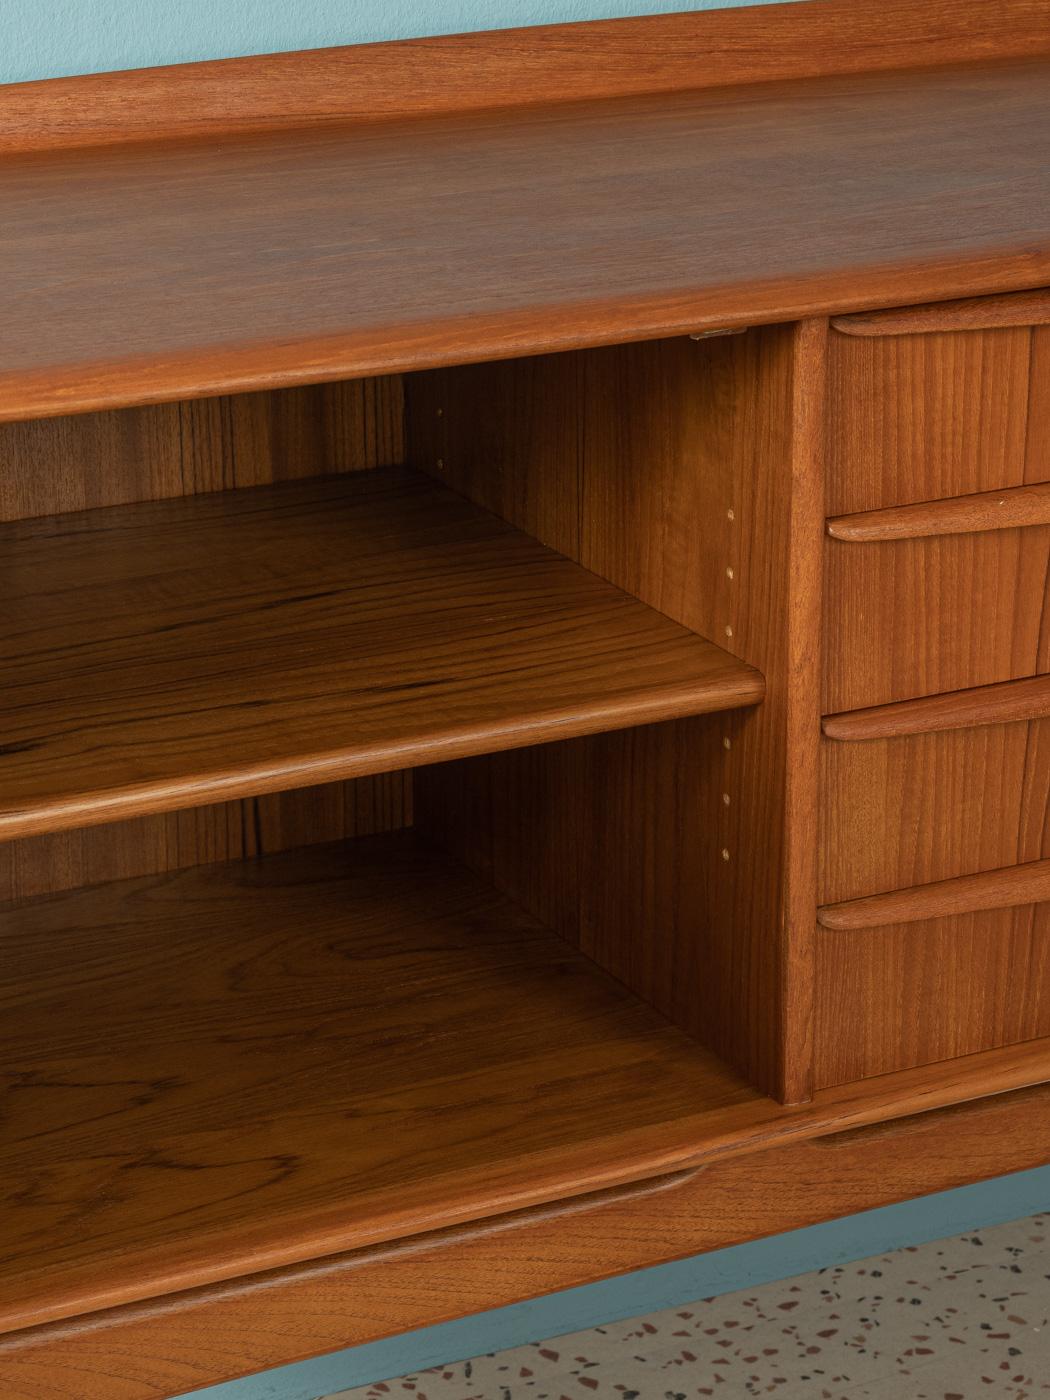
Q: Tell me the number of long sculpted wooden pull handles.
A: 4